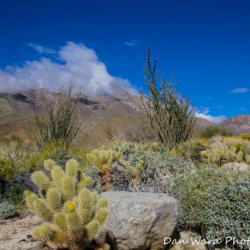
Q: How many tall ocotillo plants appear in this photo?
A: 2